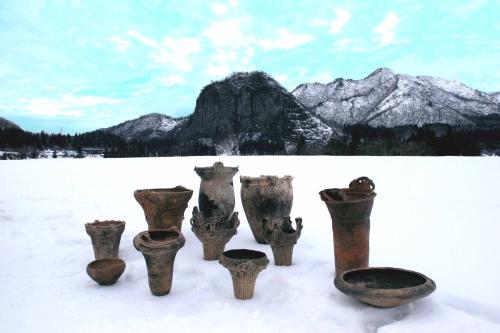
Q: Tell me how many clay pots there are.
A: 11